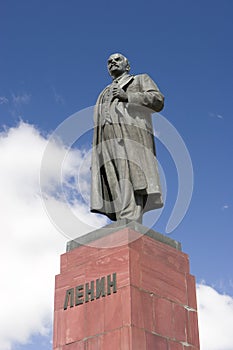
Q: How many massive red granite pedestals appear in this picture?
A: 1